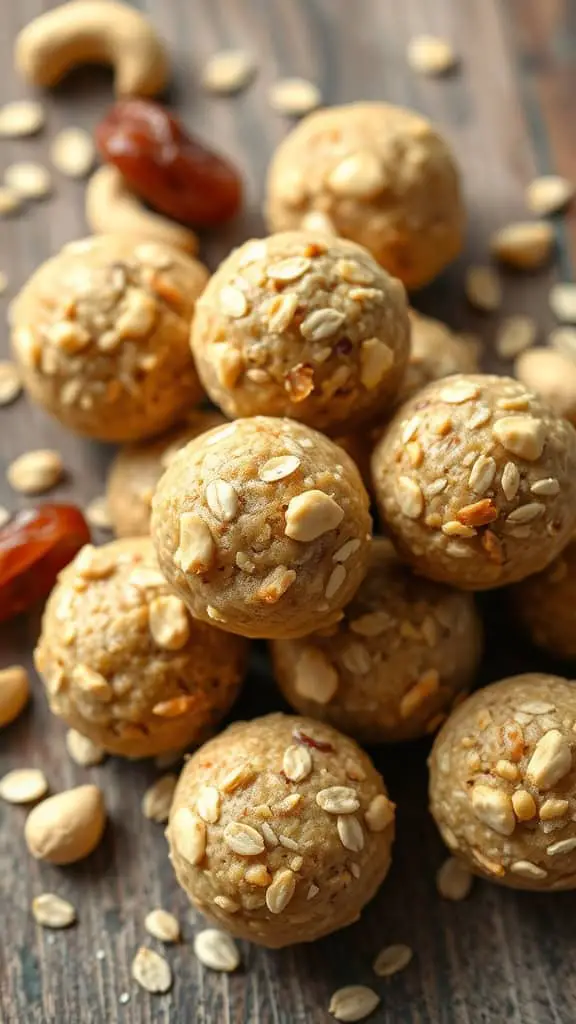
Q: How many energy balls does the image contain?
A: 12